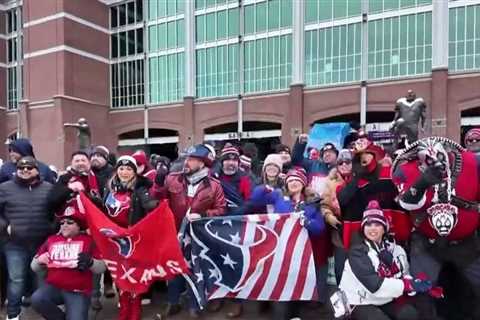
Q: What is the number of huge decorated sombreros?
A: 1